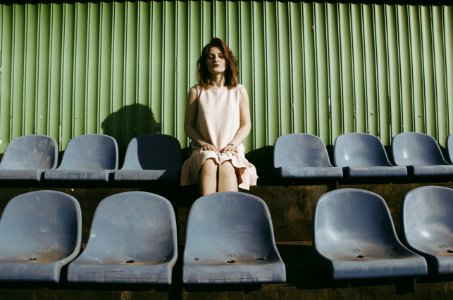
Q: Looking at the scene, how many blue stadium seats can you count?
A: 12